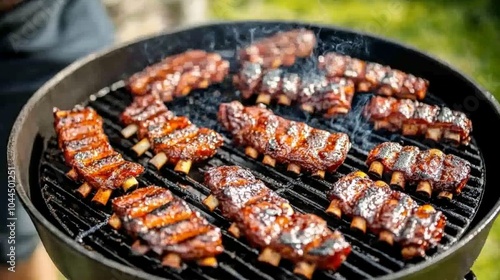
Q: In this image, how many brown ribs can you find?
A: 12